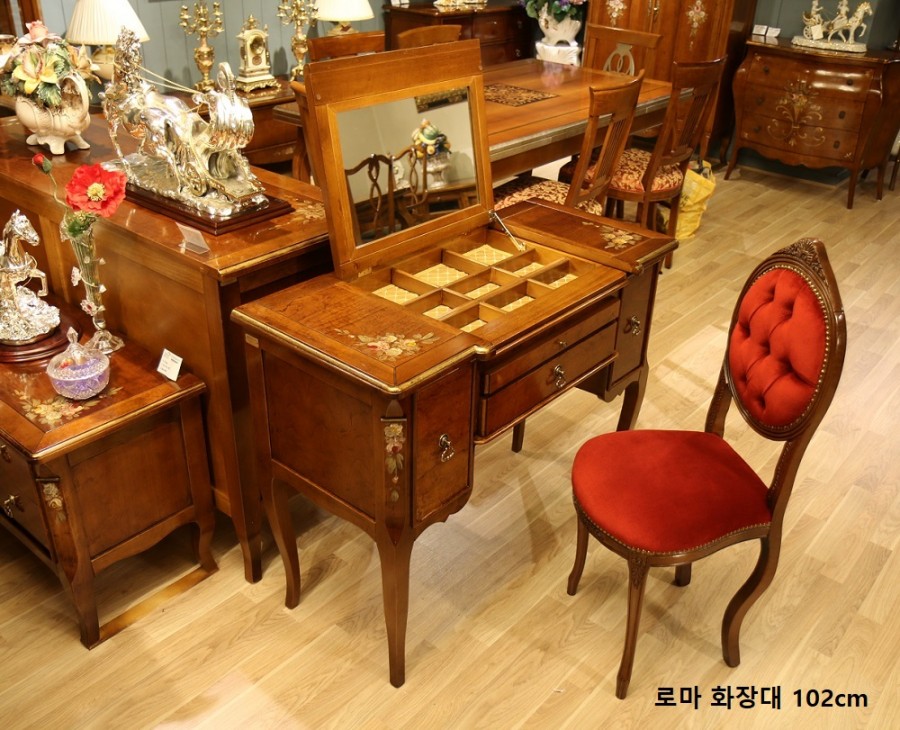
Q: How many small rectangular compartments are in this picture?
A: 9